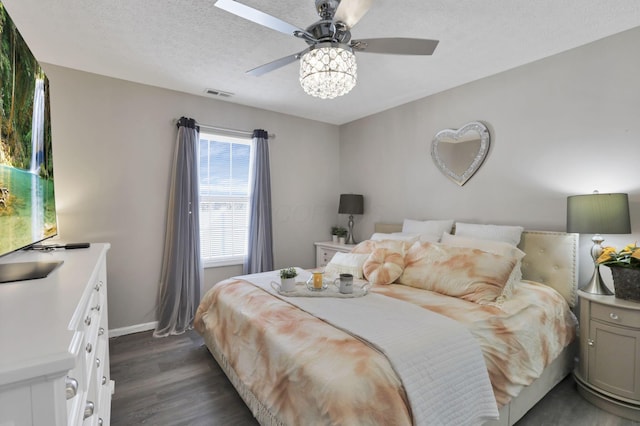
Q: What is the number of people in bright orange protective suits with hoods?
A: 0